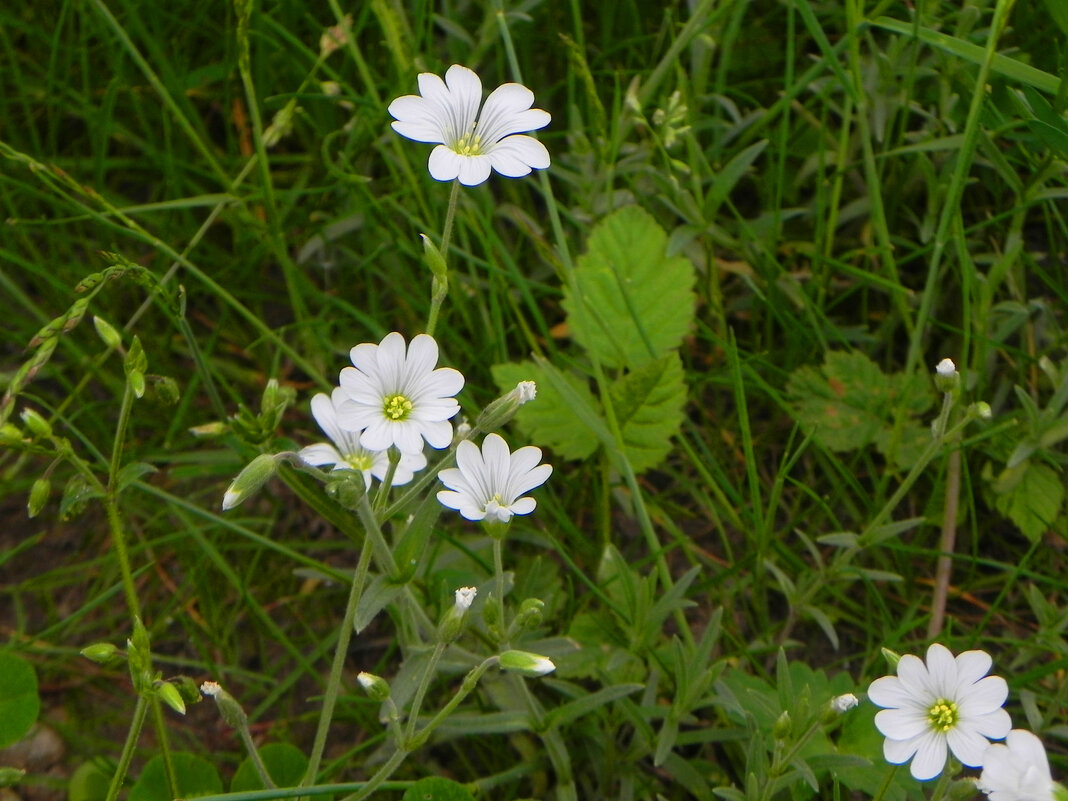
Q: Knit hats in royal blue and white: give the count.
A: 0